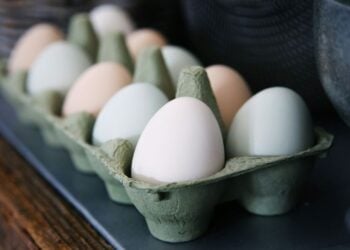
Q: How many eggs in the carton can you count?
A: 10